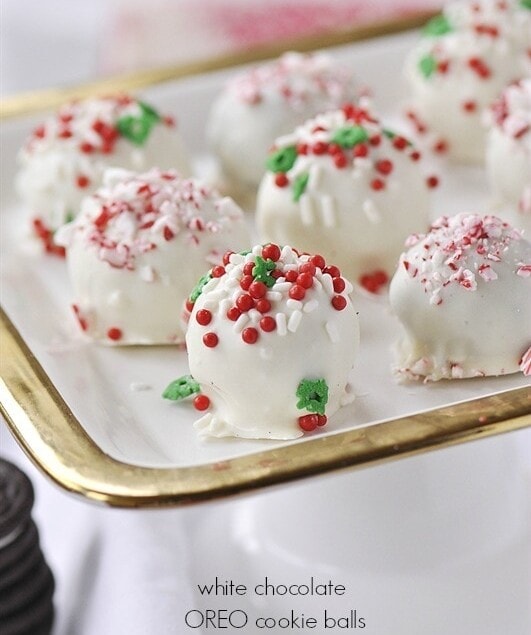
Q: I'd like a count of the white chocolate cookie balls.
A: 9